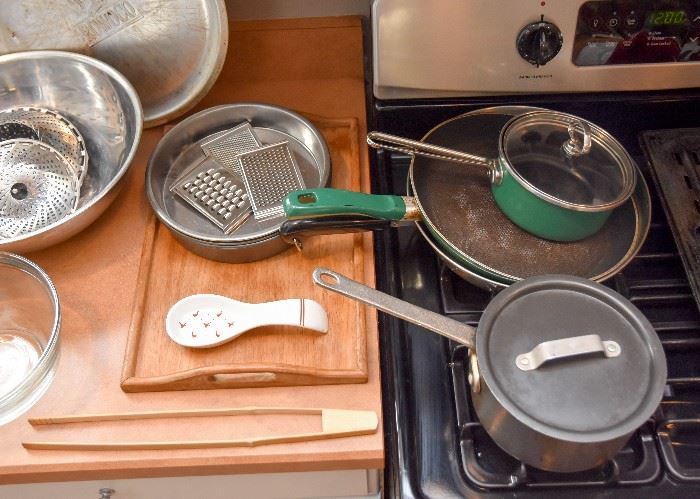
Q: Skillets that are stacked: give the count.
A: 2